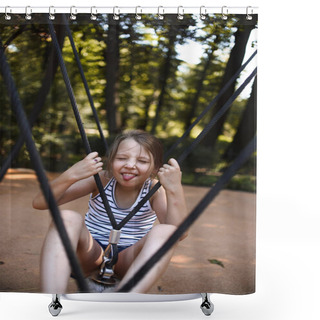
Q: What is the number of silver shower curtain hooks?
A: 12